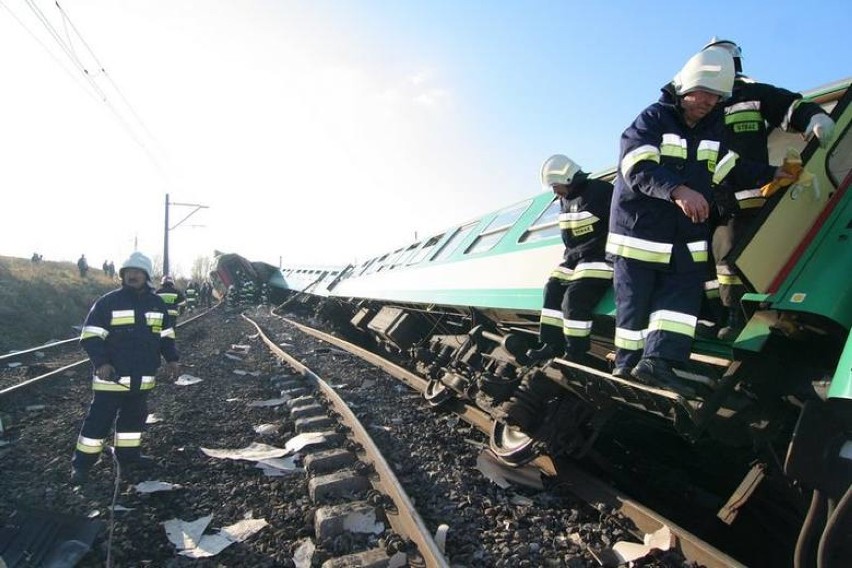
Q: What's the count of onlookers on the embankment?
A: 5